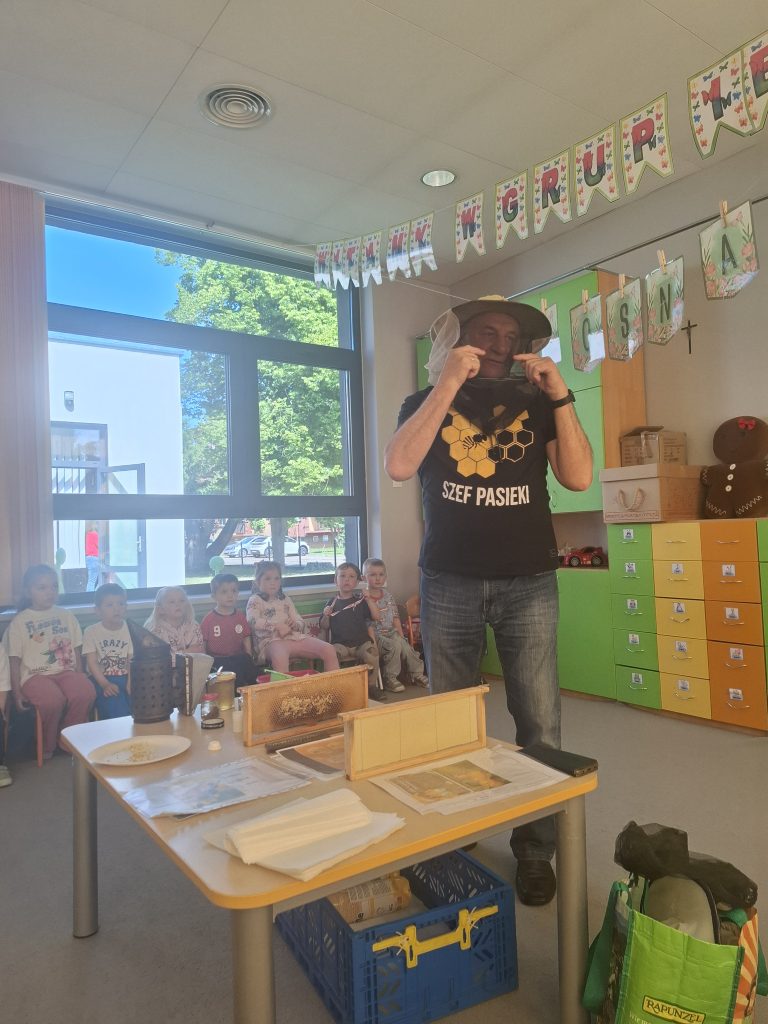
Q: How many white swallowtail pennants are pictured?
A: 13